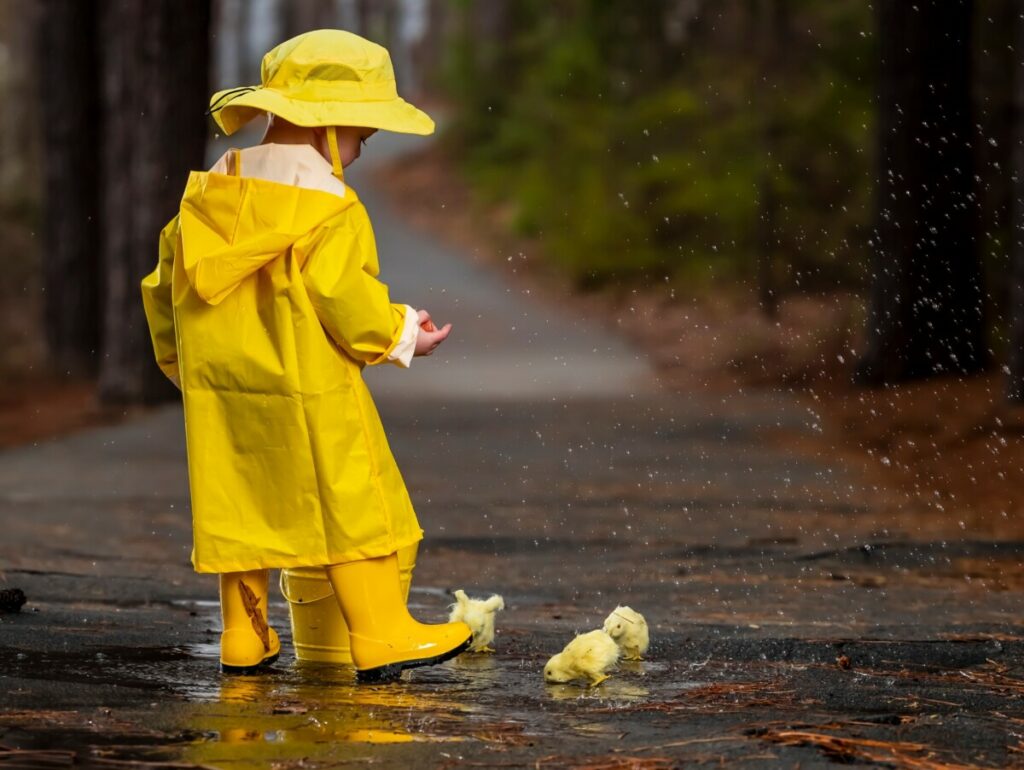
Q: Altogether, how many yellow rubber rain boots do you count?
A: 2